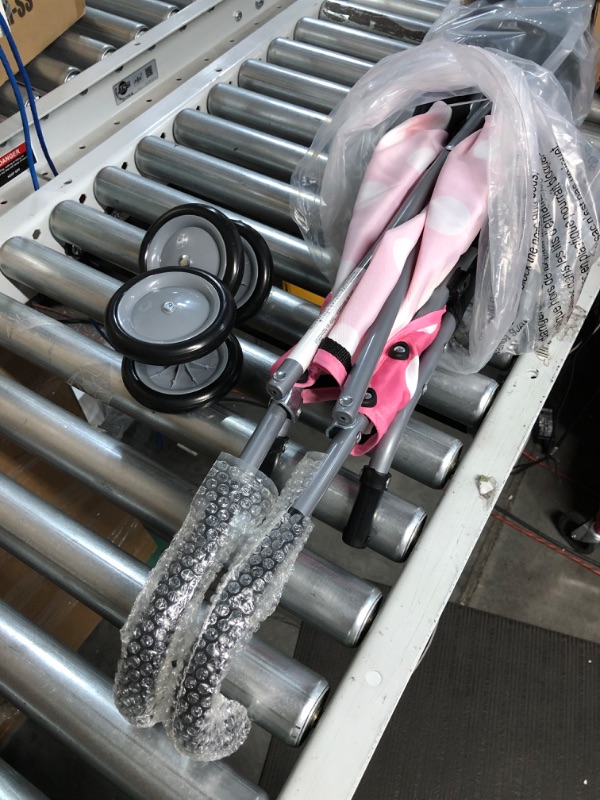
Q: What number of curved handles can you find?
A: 2